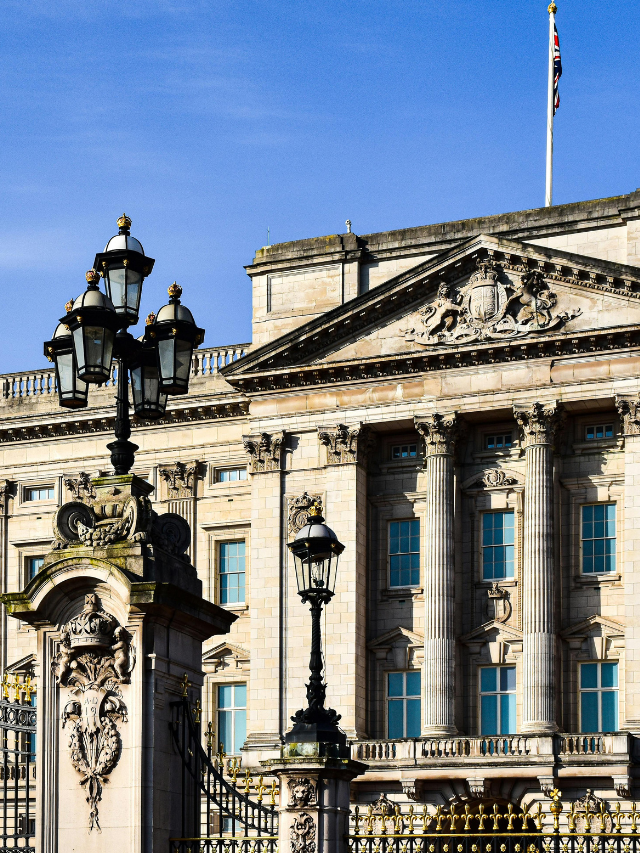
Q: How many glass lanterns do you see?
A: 6